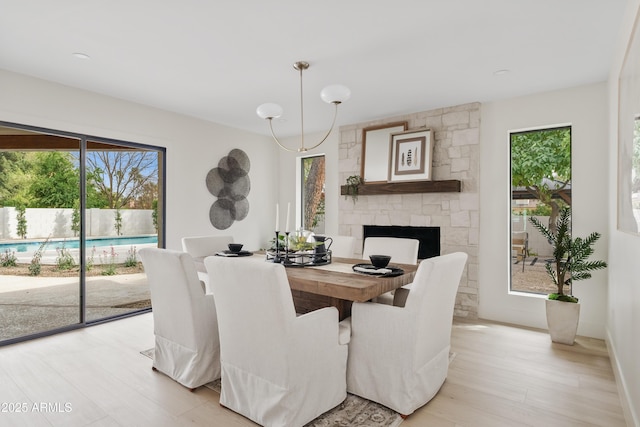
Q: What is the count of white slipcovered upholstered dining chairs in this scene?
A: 6